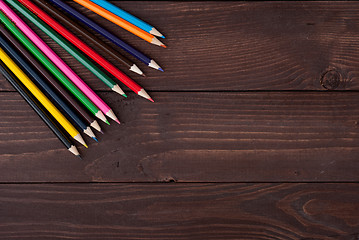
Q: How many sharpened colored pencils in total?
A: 12